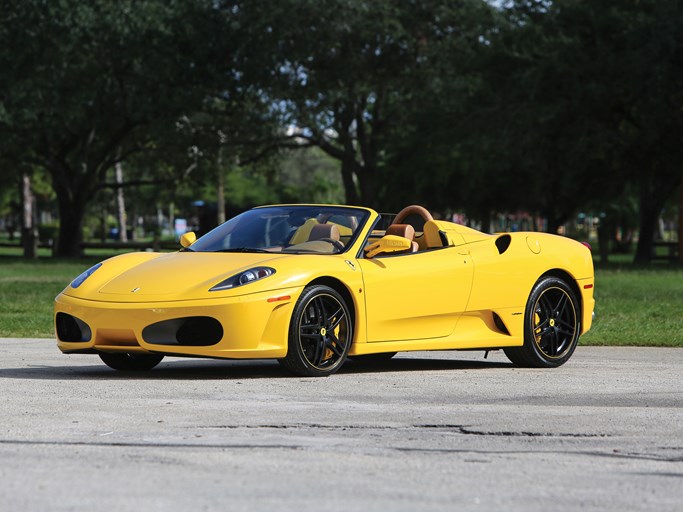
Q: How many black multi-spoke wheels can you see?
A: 2